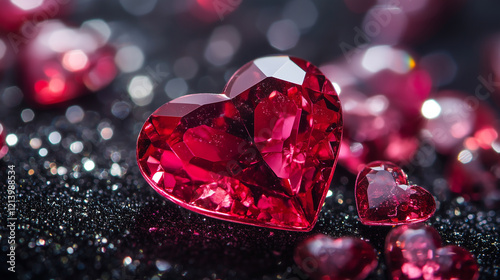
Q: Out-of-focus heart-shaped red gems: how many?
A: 2